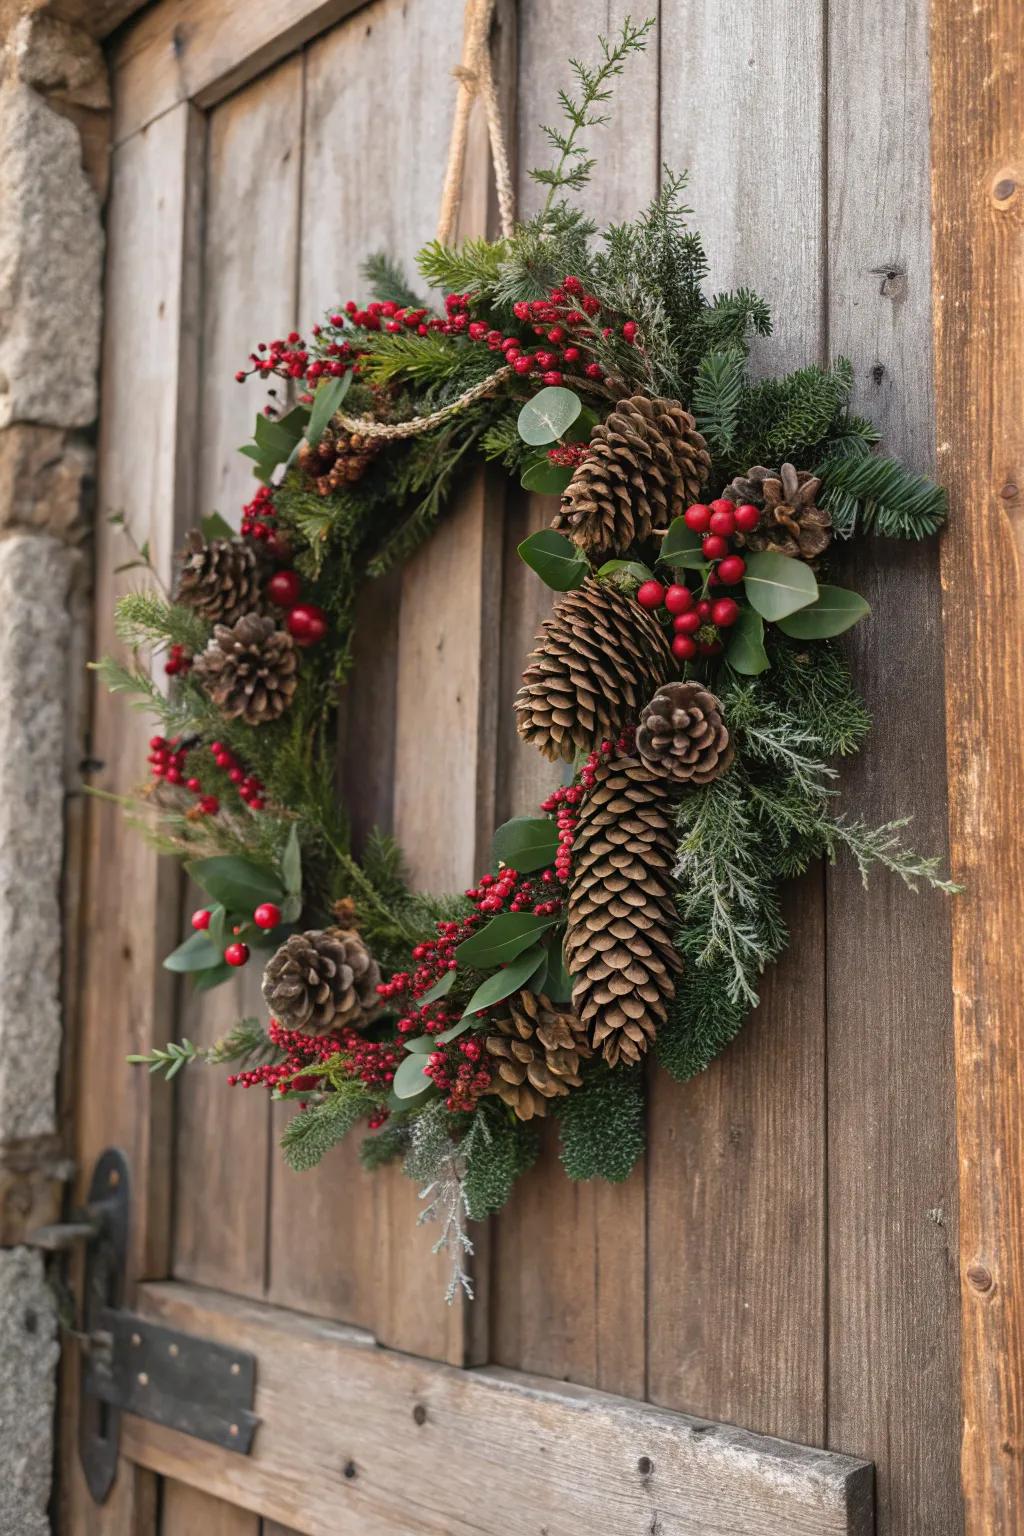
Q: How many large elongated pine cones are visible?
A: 3